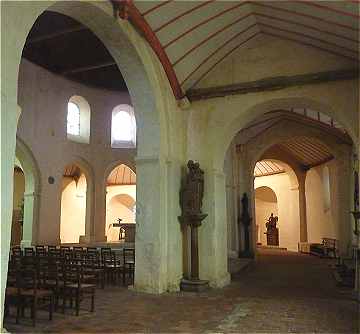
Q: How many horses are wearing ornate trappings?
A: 0